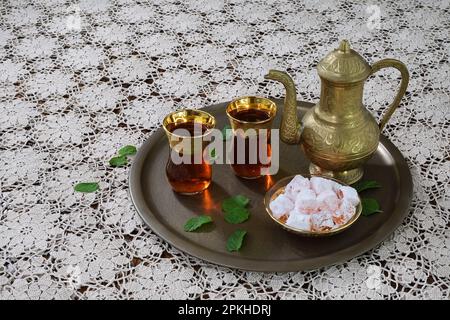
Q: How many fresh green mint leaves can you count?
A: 11